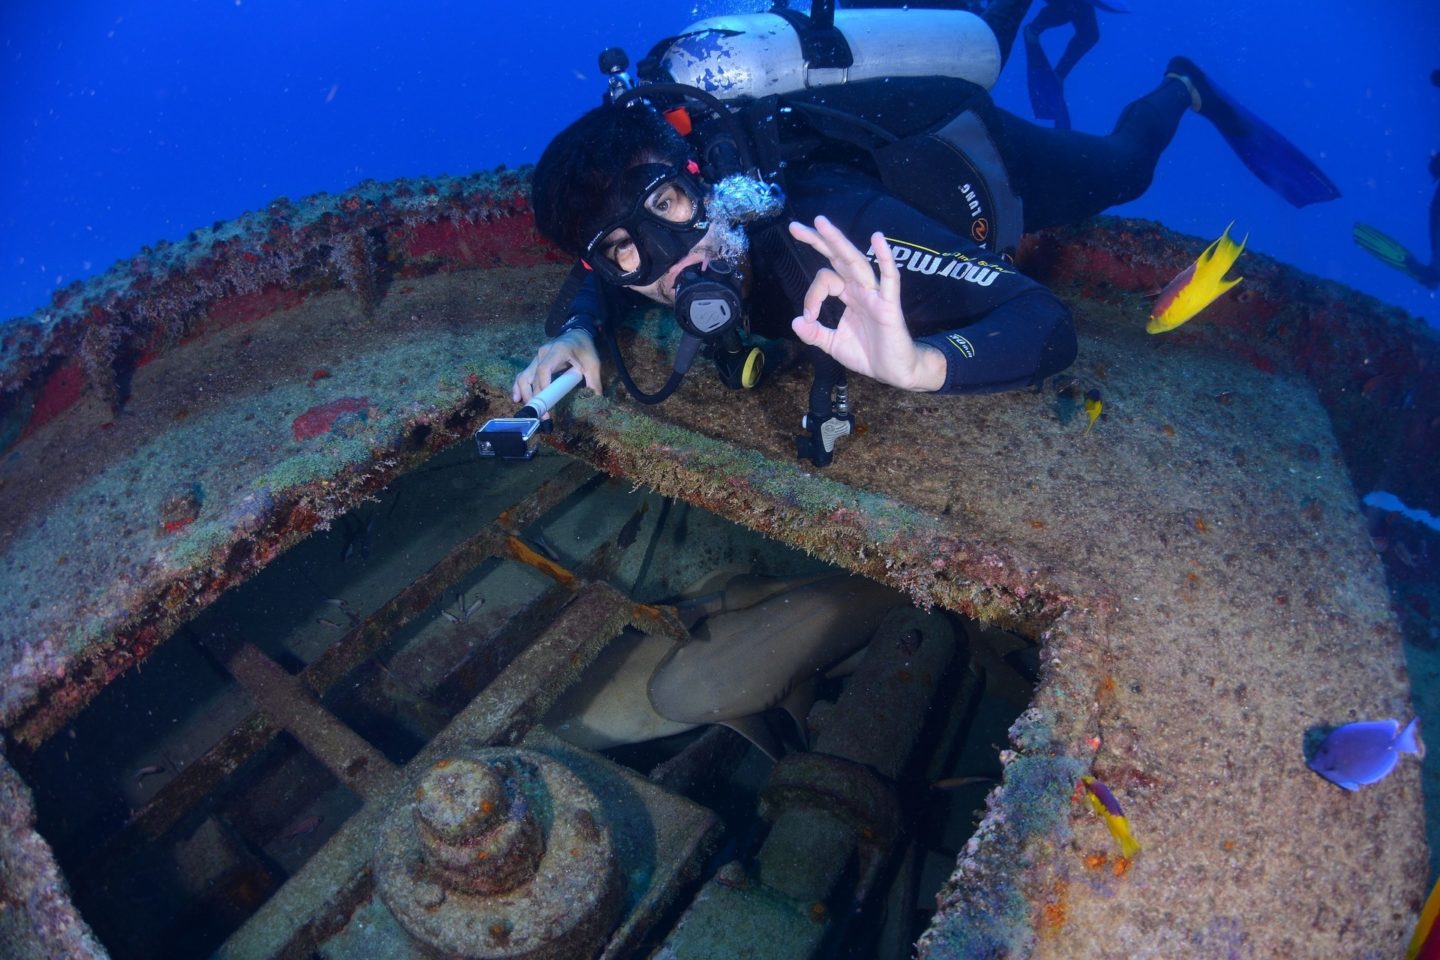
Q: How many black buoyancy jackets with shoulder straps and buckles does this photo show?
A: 1